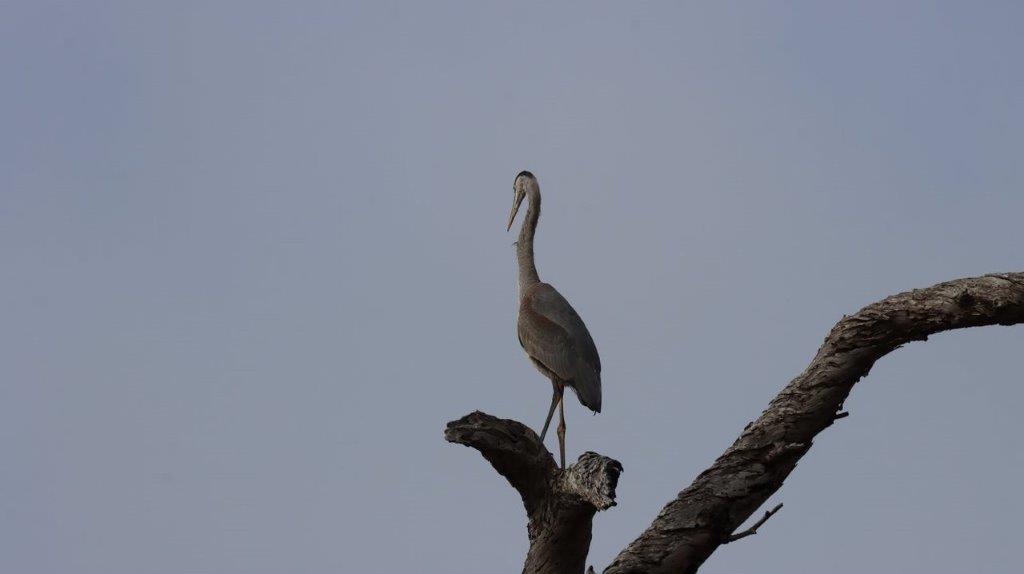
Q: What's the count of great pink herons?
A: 0